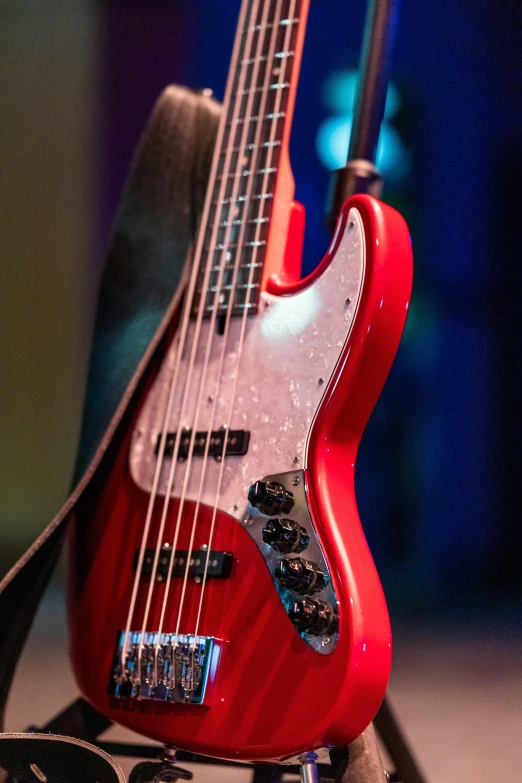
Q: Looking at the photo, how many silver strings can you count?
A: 5